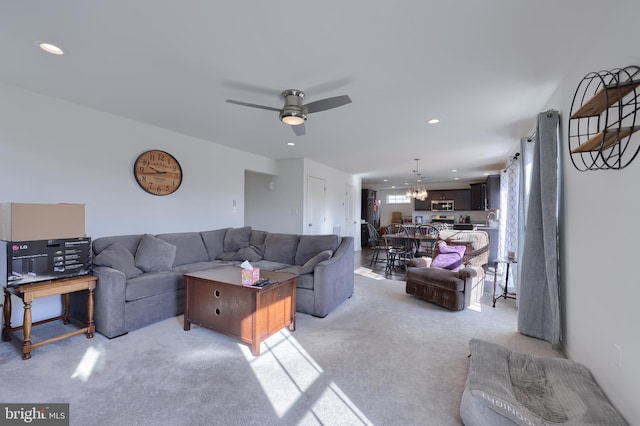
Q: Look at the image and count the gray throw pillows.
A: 5